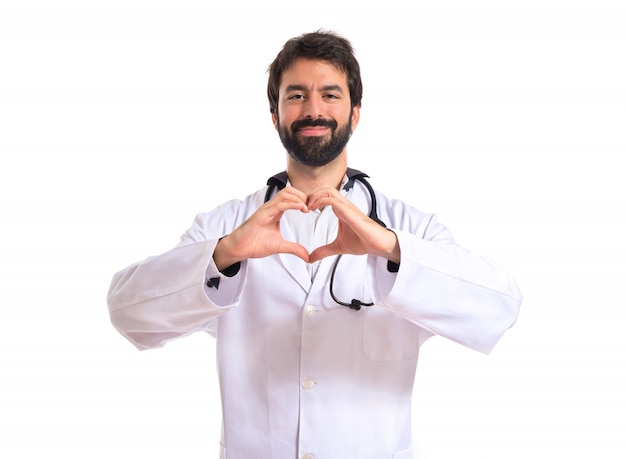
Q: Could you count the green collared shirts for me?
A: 0